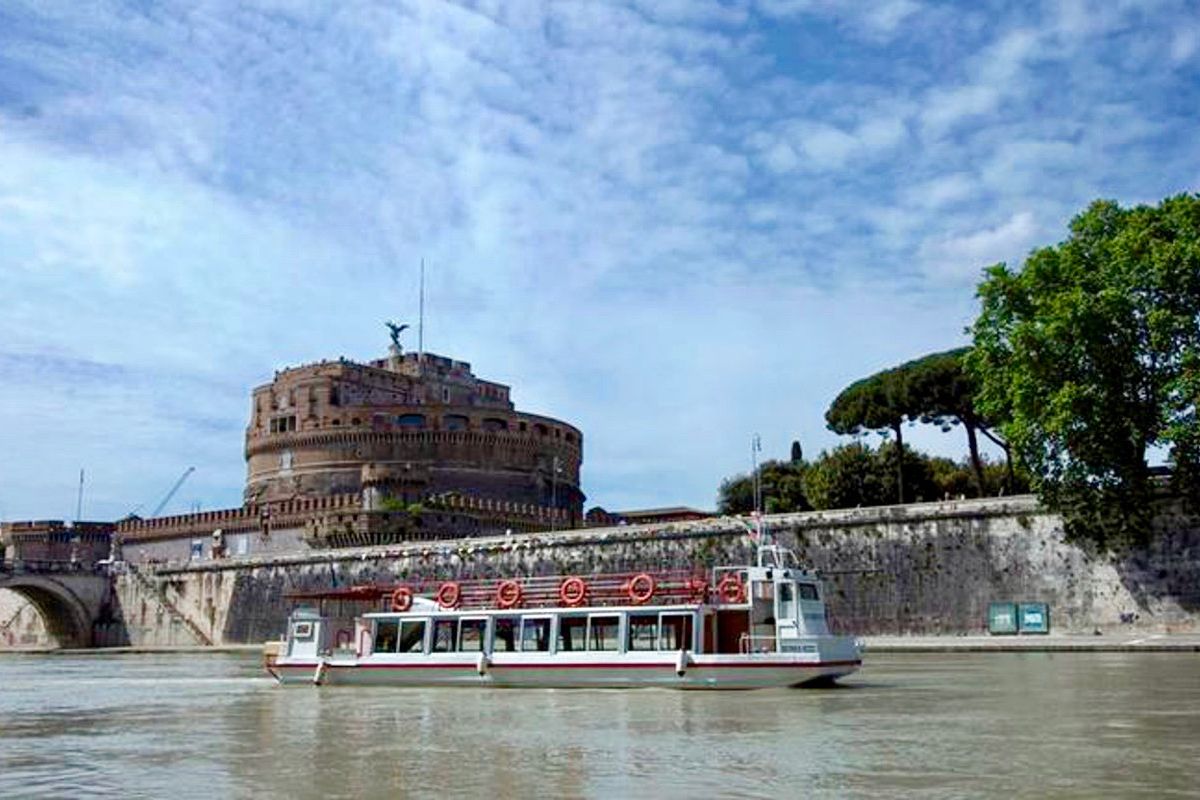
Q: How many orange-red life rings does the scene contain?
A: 6